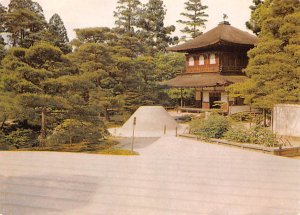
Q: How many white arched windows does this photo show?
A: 3